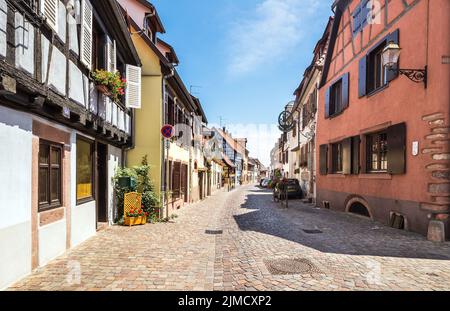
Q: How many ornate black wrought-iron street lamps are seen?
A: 1